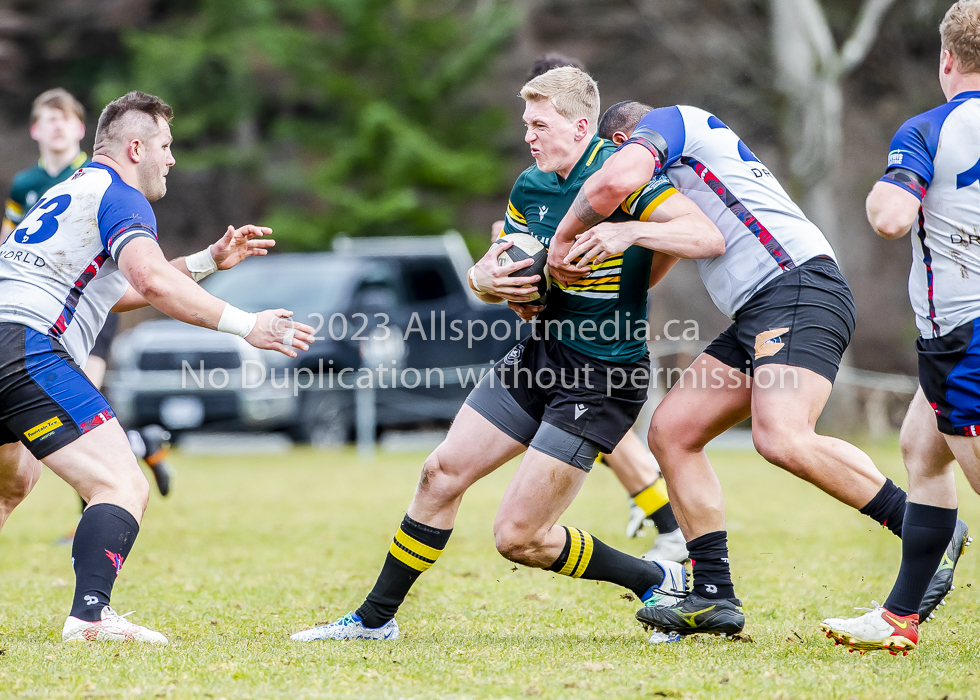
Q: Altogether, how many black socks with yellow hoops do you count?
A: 3